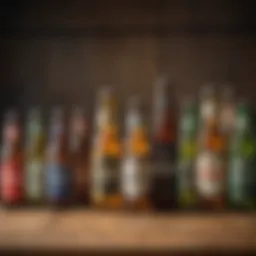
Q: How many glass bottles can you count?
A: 11